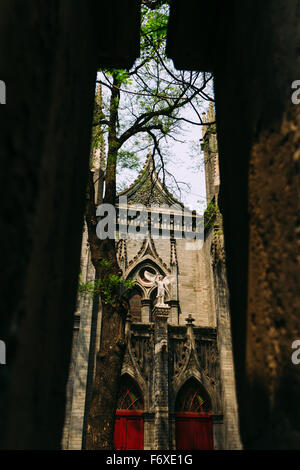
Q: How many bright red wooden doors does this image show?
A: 2